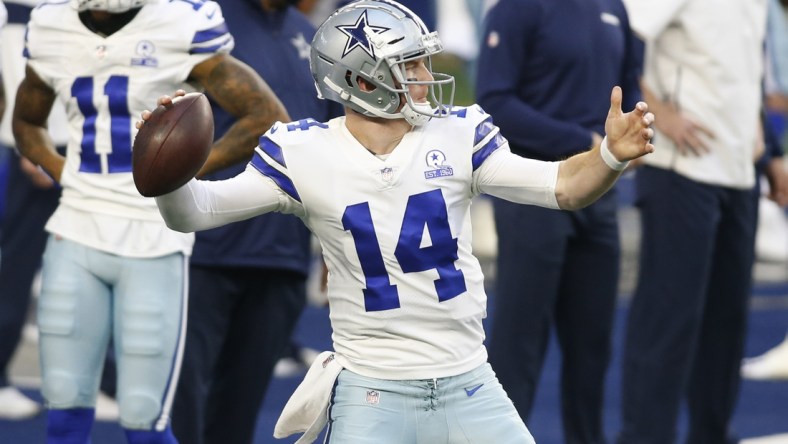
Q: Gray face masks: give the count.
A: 1